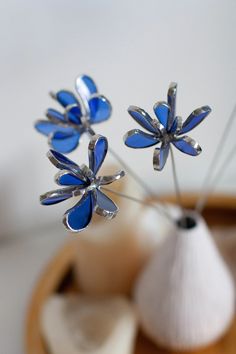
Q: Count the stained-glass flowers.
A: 3